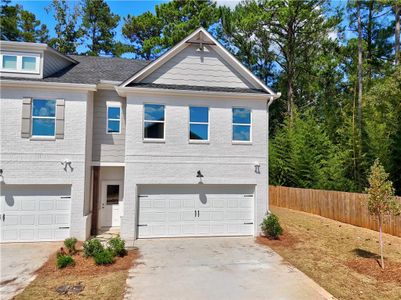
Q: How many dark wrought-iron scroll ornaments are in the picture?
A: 0